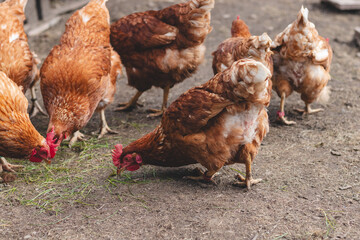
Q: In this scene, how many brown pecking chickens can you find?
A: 3